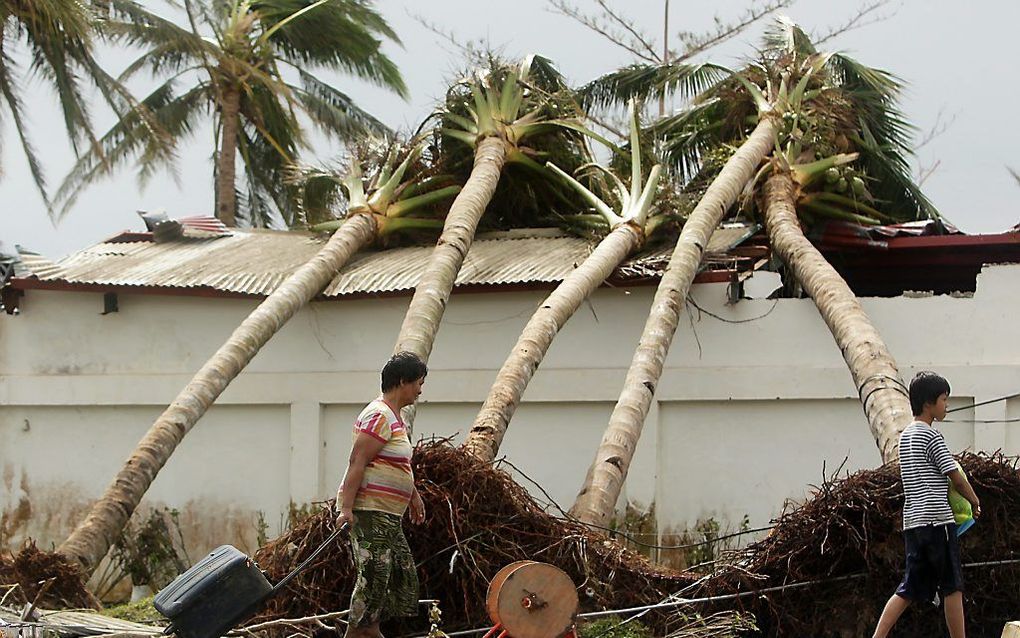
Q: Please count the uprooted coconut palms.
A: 5